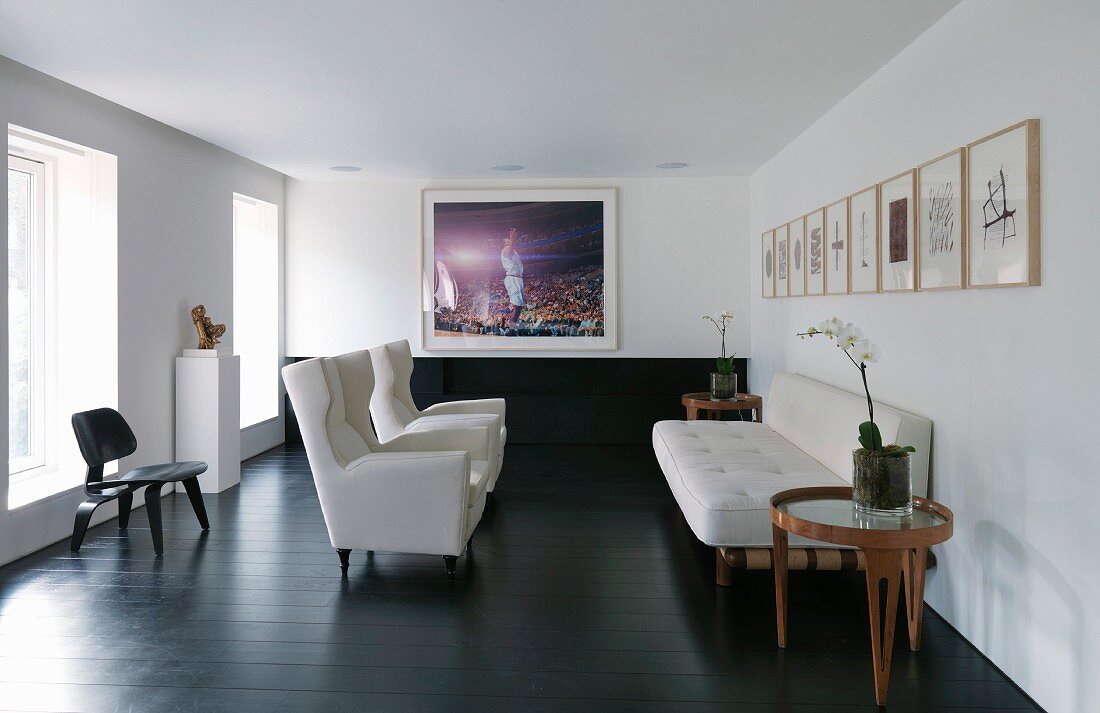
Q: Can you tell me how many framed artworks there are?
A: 10